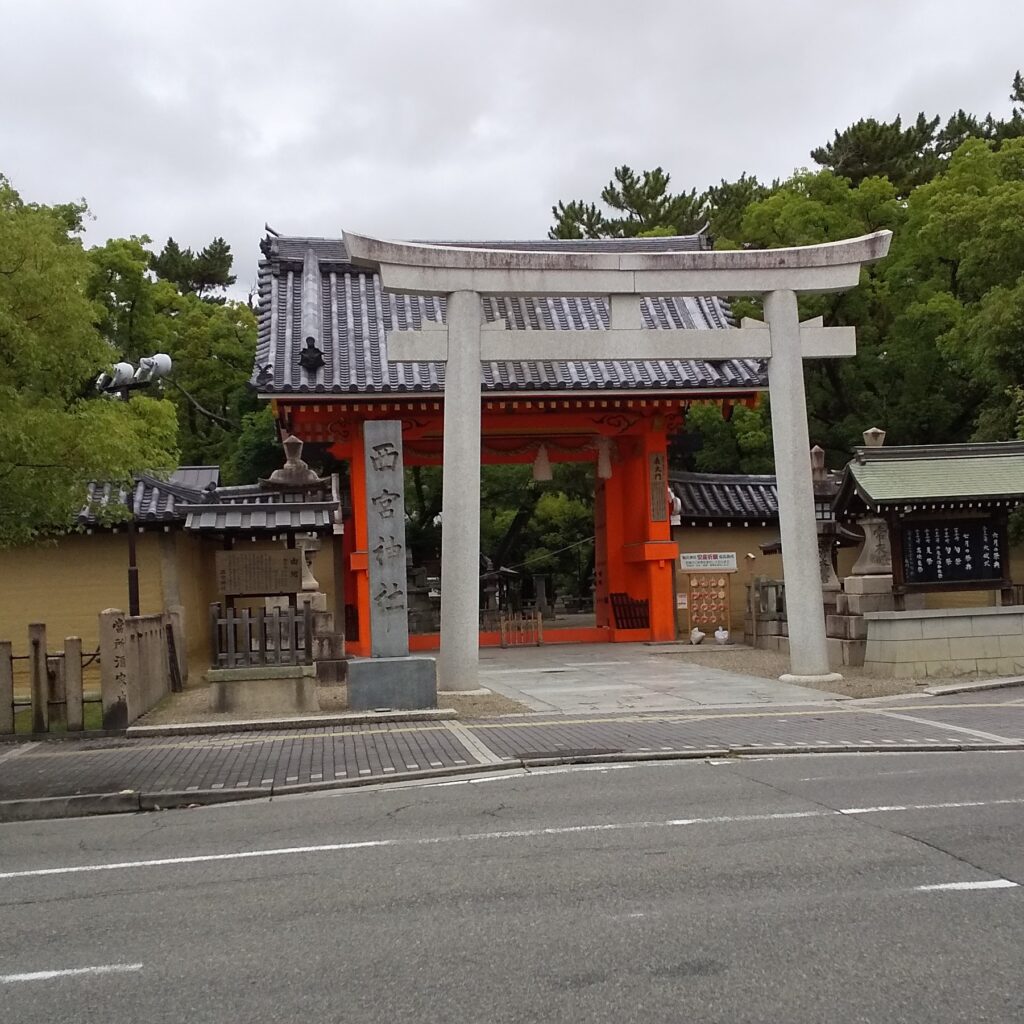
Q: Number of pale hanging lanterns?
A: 2